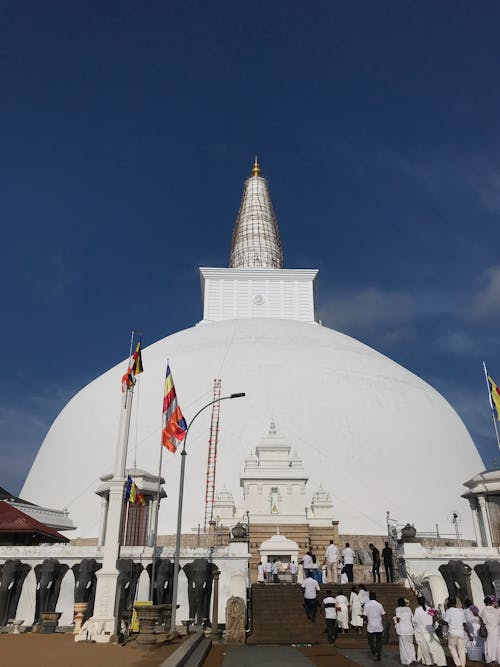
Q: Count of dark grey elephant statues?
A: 8